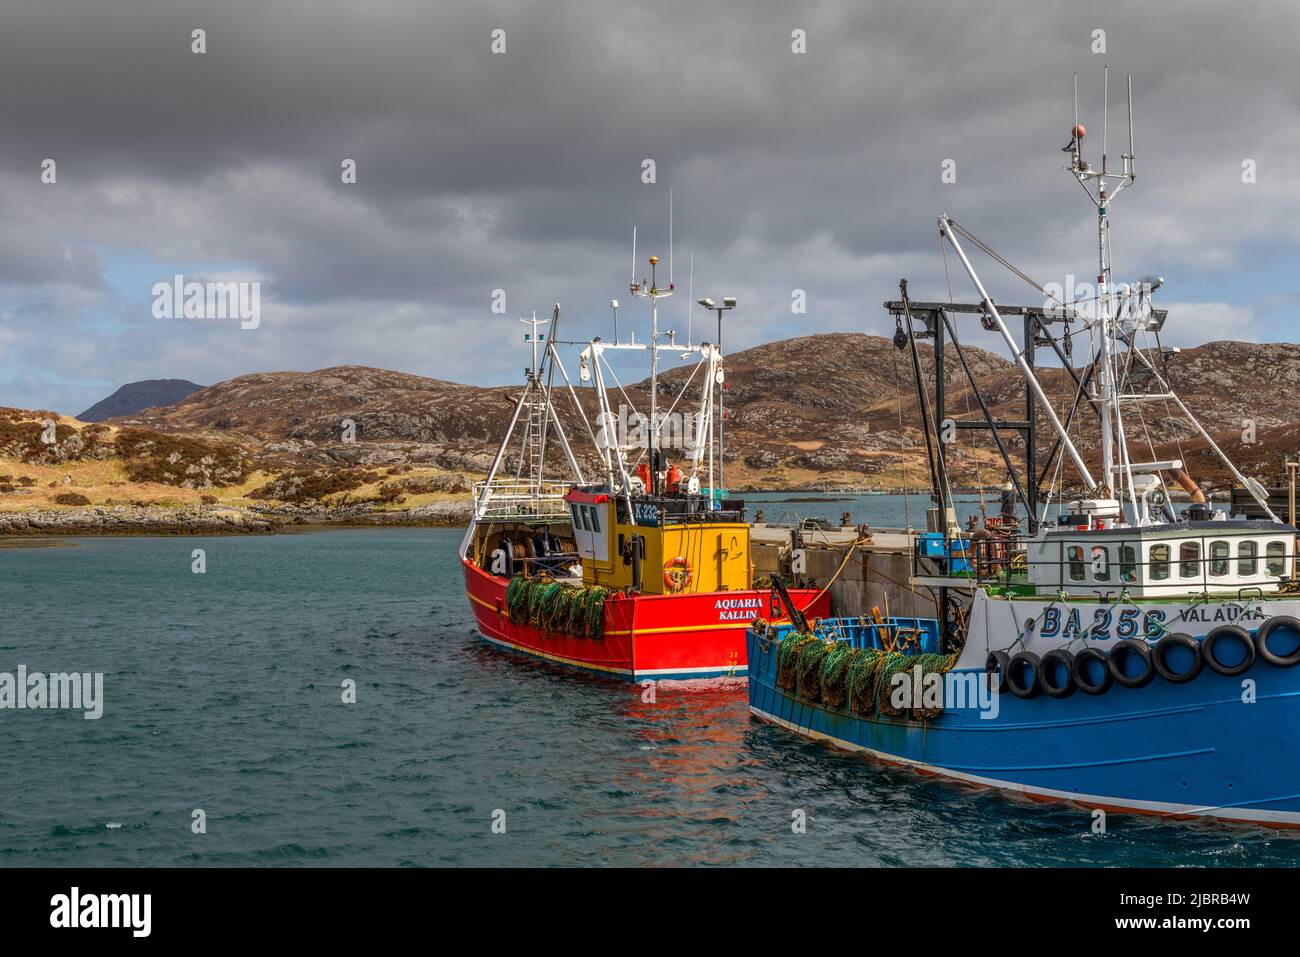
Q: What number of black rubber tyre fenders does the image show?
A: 8